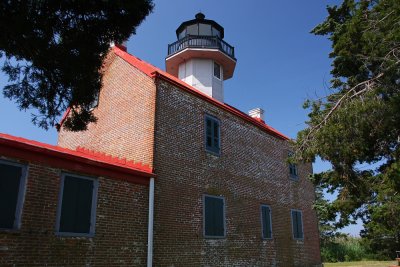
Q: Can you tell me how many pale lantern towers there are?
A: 1